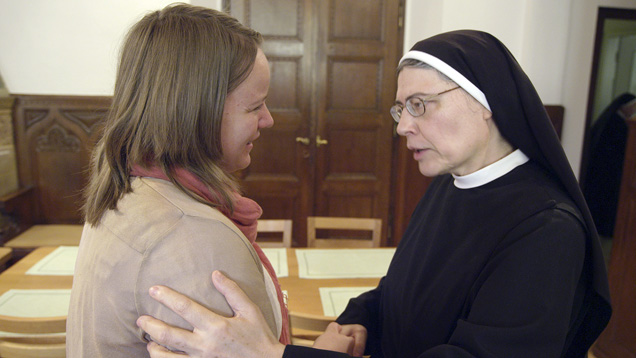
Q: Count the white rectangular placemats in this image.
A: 5